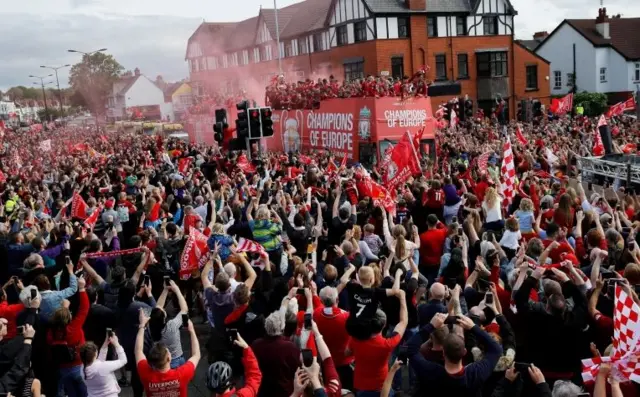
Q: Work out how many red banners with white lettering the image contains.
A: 2